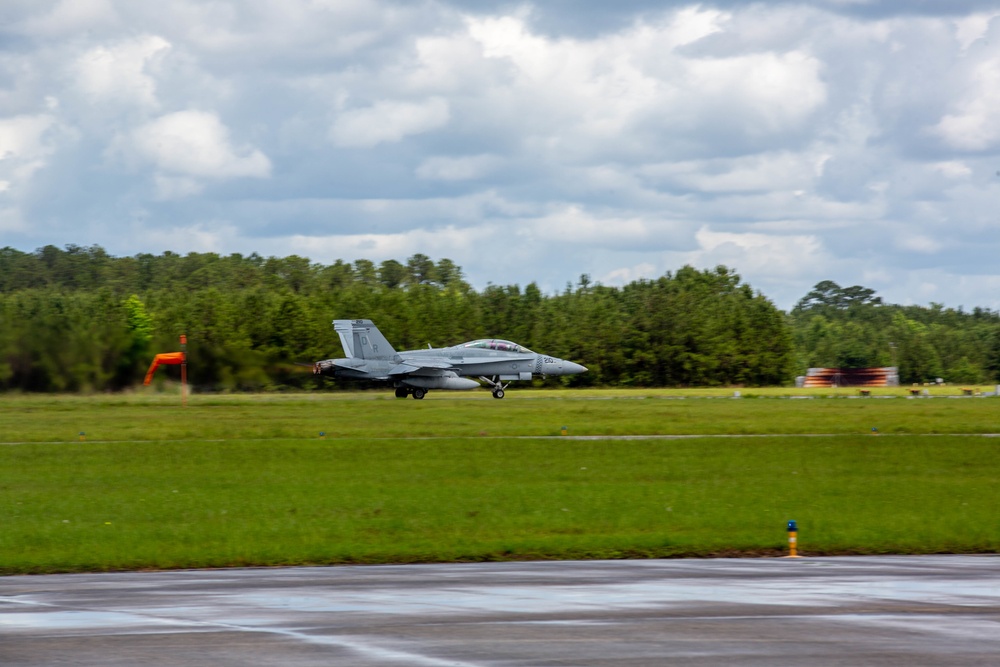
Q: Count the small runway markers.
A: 5